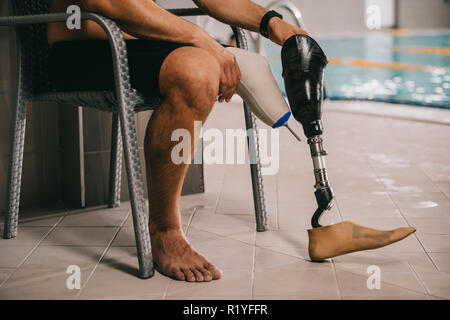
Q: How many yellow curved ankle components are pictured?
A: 0